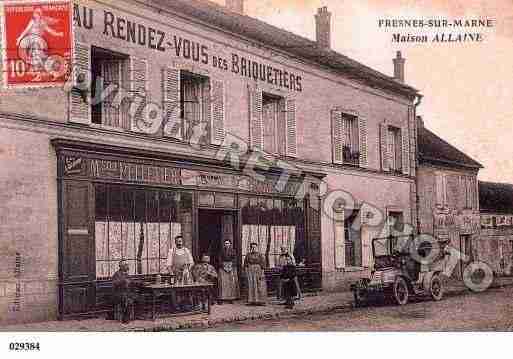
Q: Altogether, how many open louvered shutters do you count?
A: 10